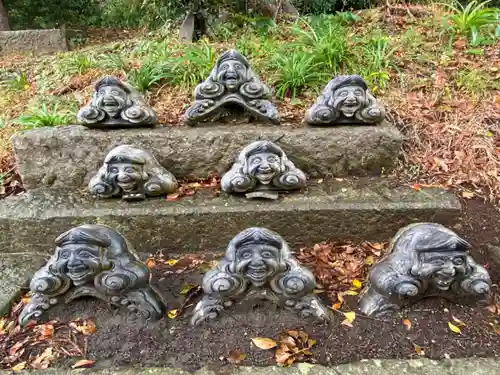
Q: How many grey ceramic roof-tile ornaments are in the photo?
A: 8